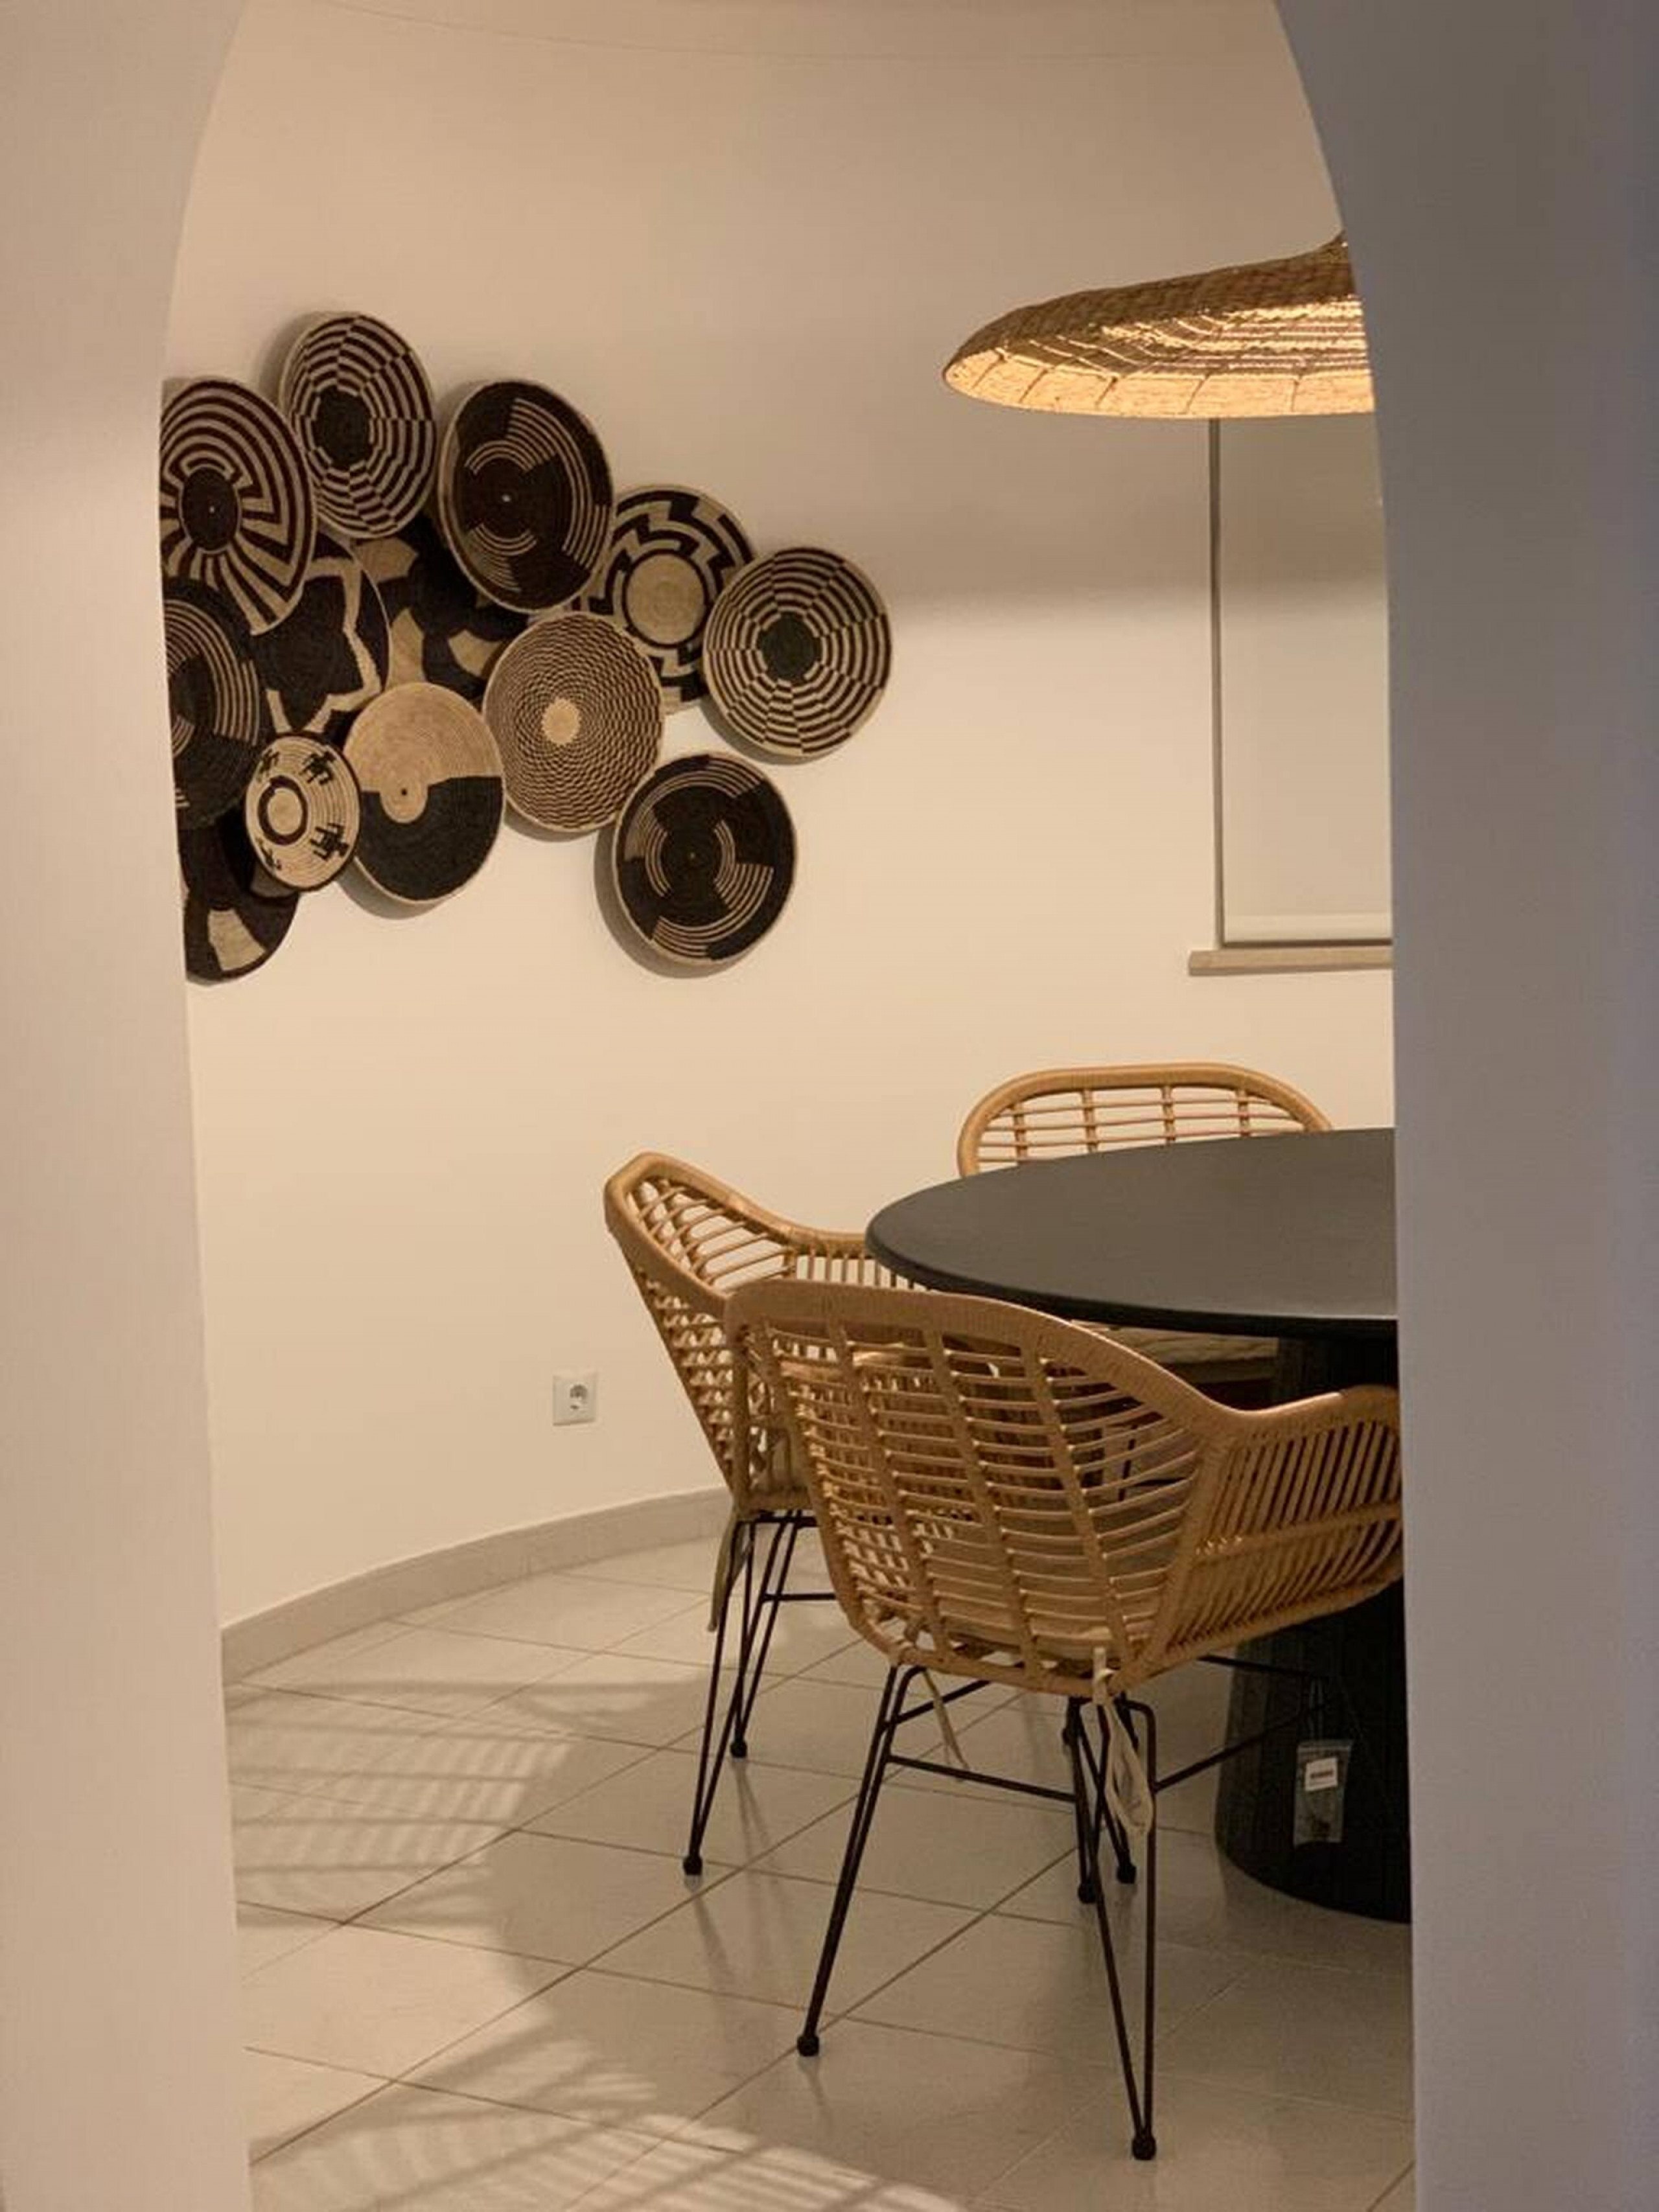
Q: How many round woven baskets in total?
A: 13